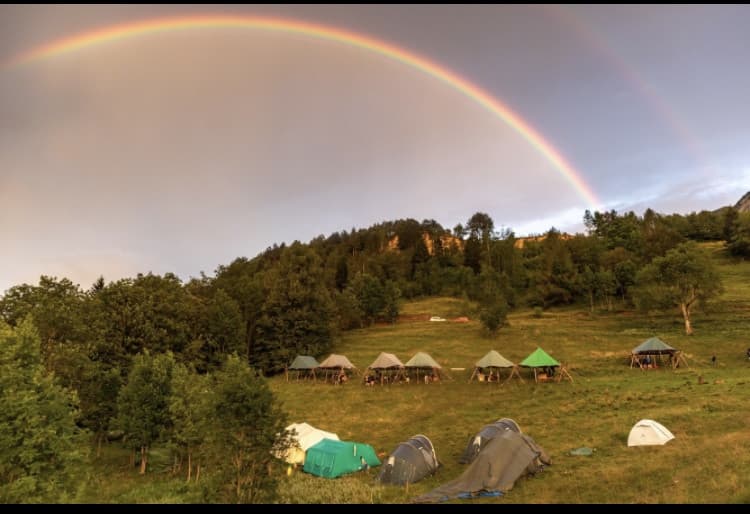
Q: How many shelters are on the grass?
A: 13